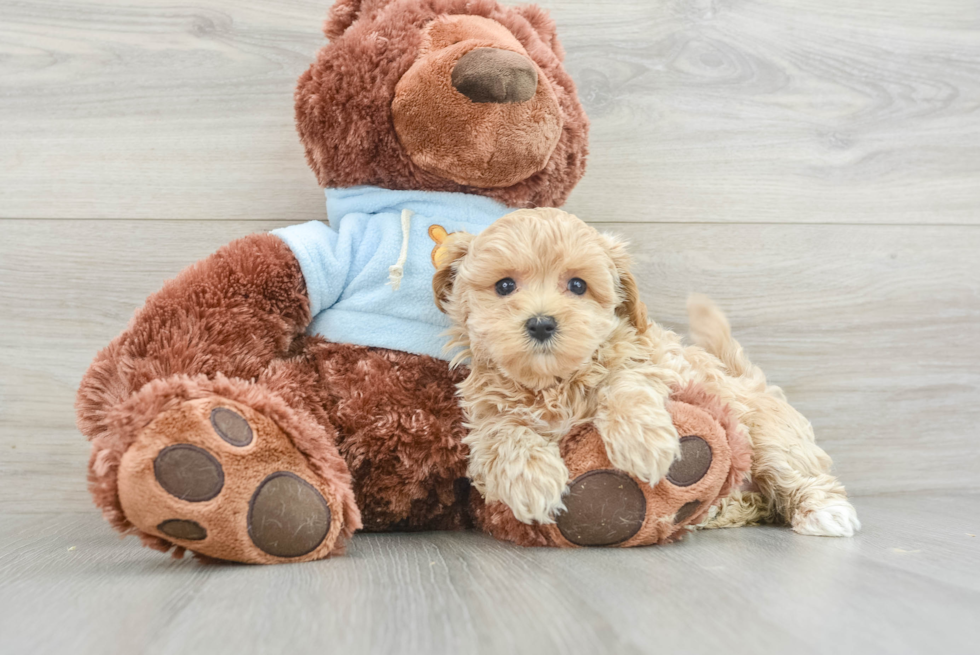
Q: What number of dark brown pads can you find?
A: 7